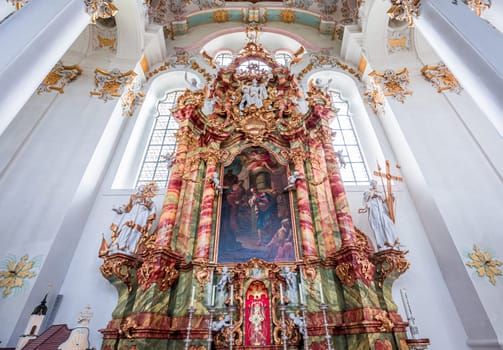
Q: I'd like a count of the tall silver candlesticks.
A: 6